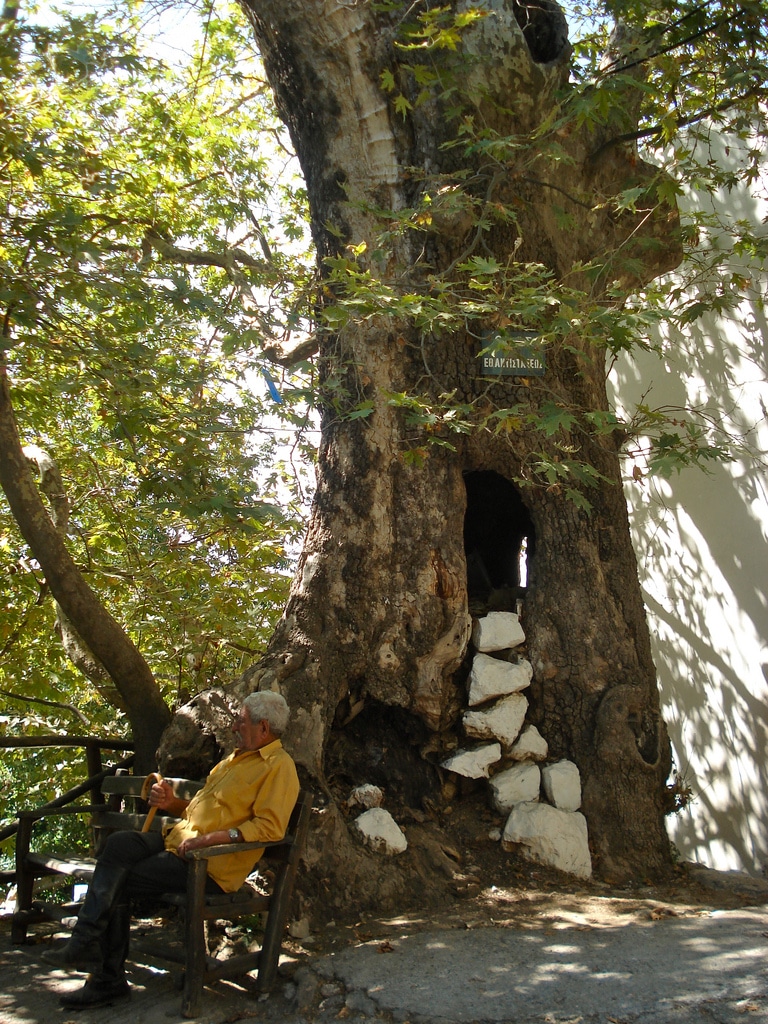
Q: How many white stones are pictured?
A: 10